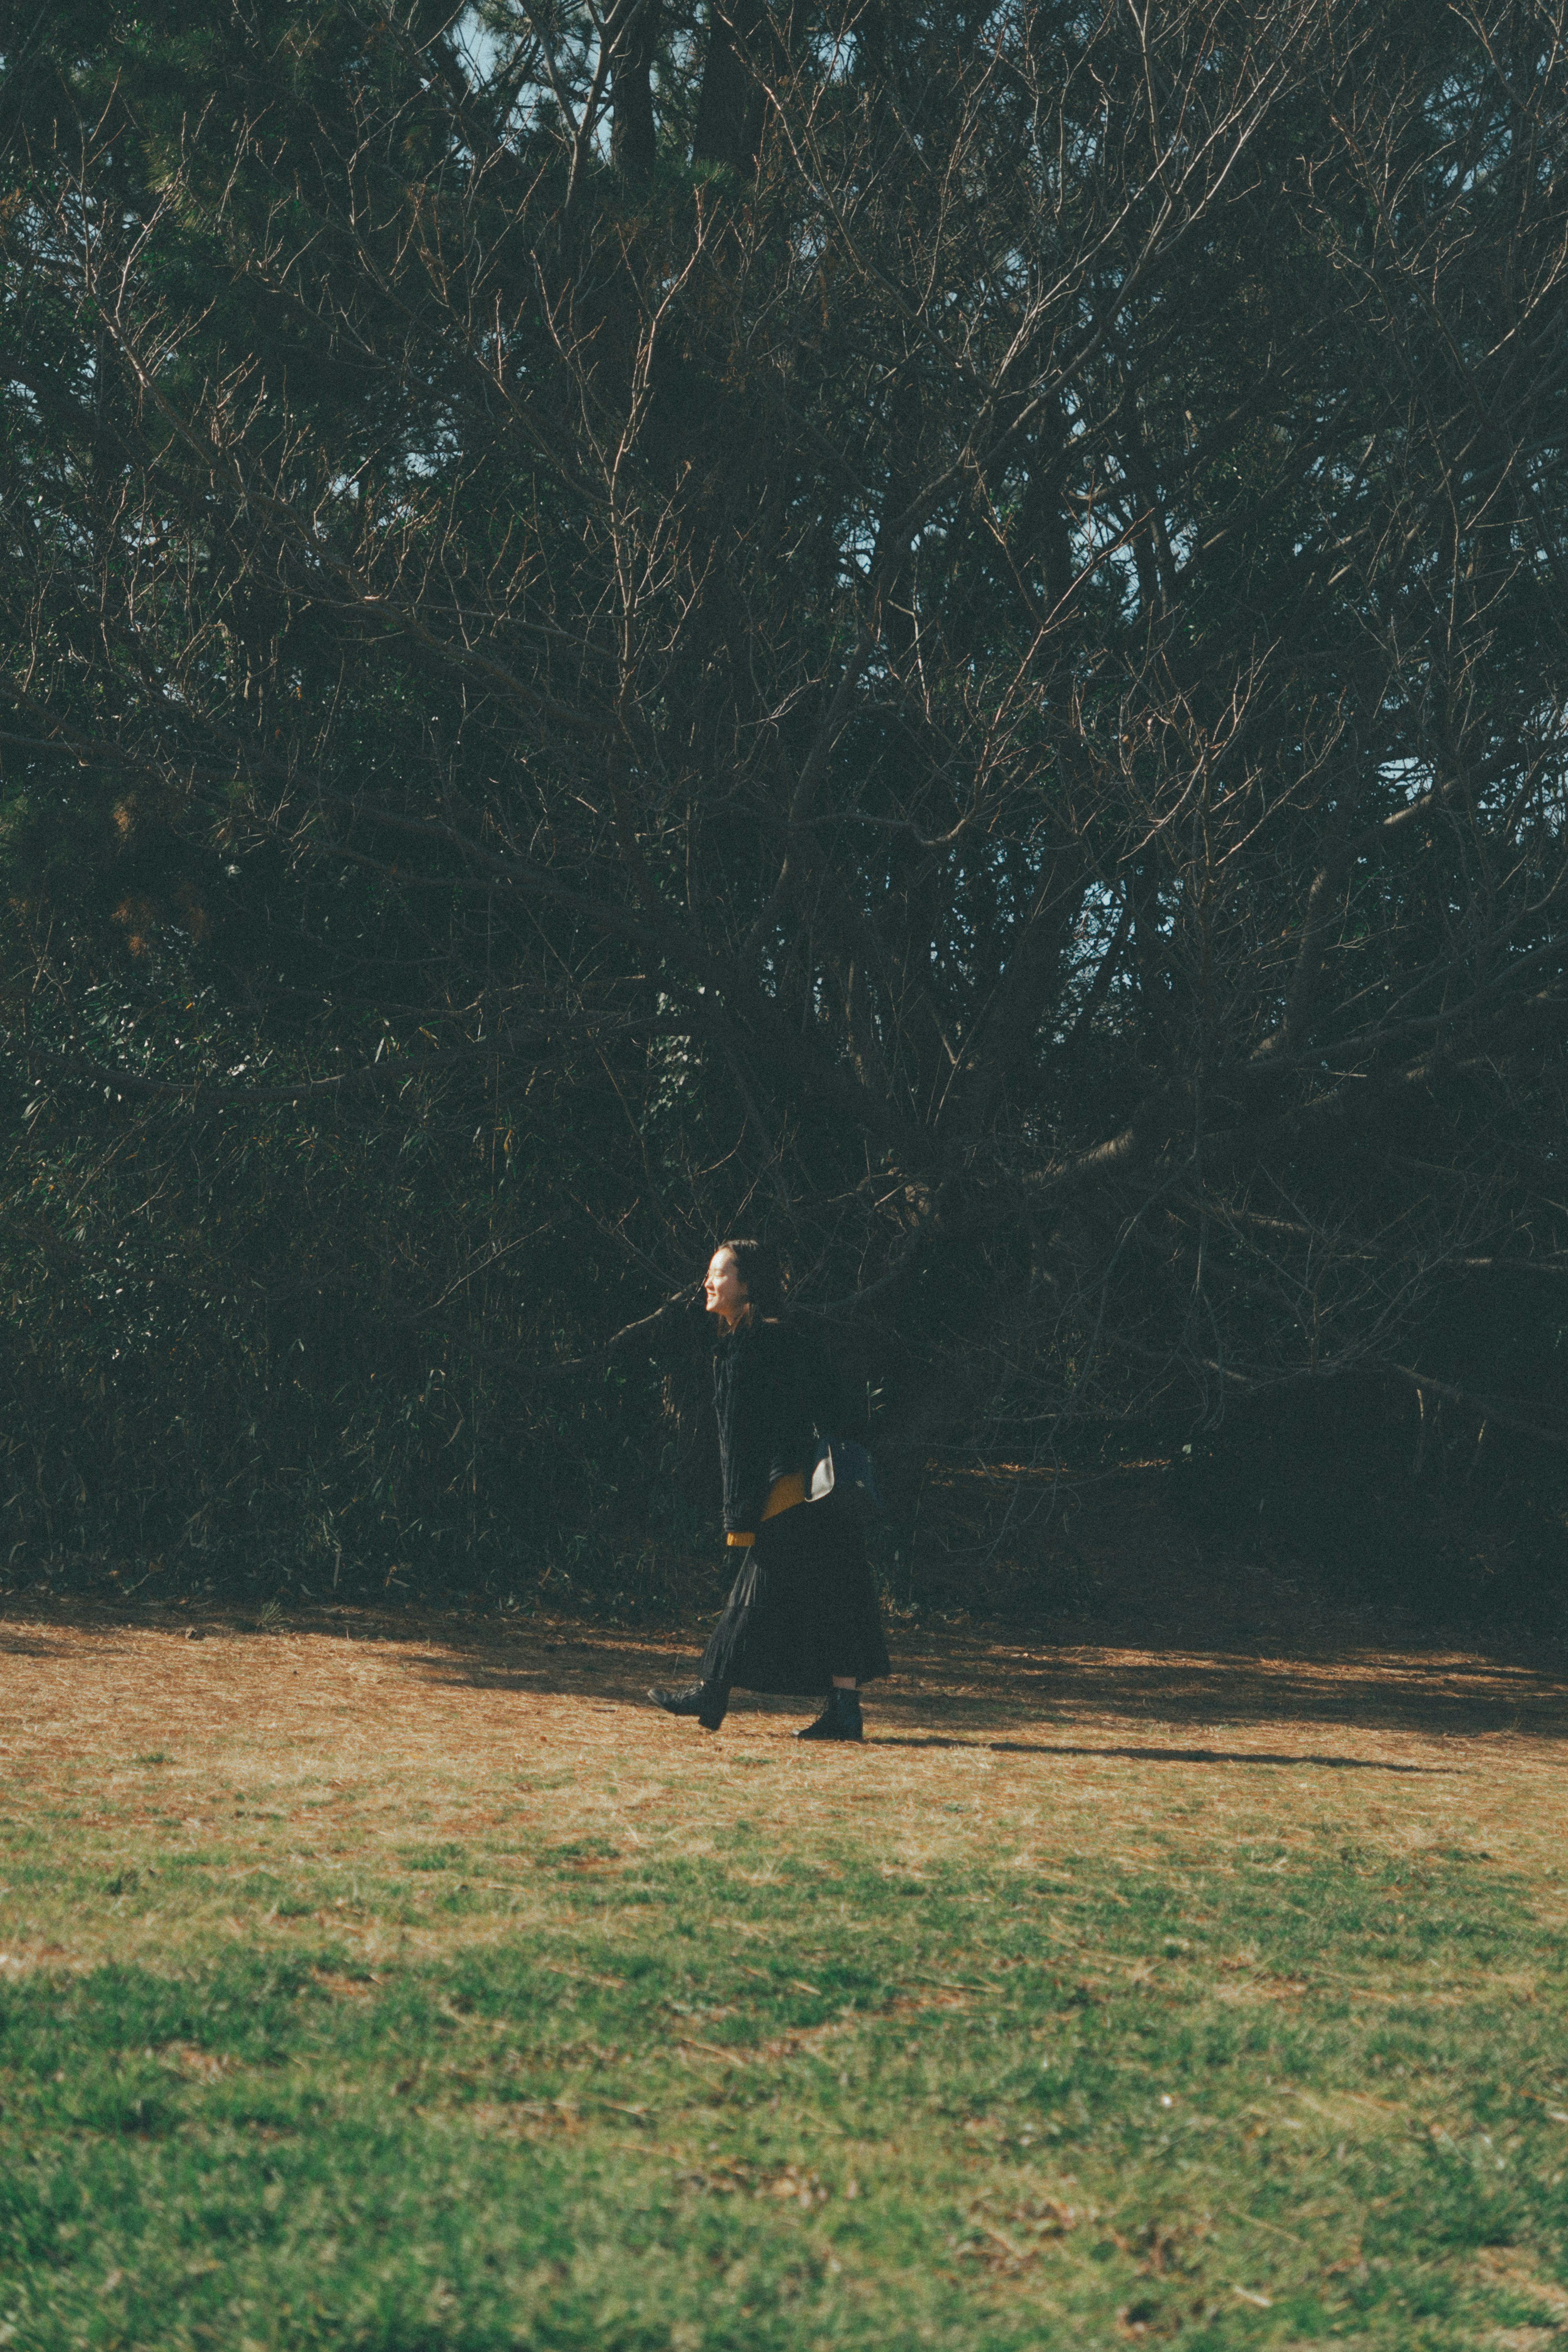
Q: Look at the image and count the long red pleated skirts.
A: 0